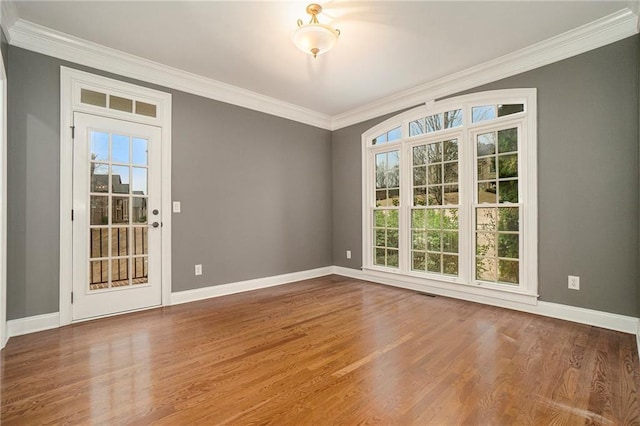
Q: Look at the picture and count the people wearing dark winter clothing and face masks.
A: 0